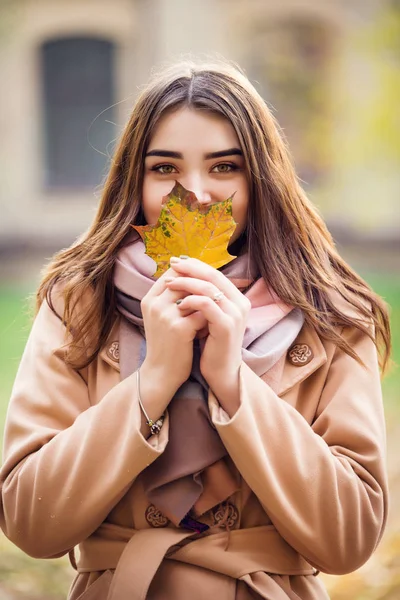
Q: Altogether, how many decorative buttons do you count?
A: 4